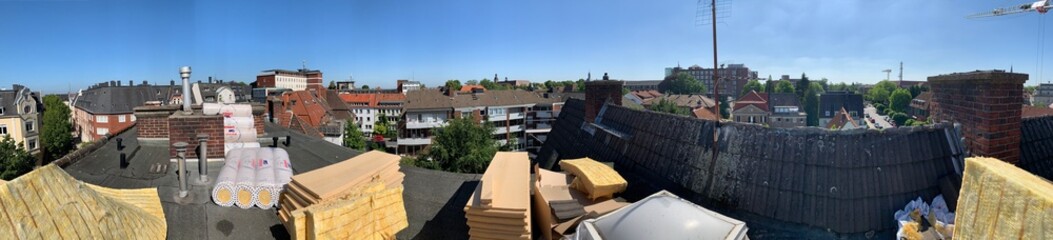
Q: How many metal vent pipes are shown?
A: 3